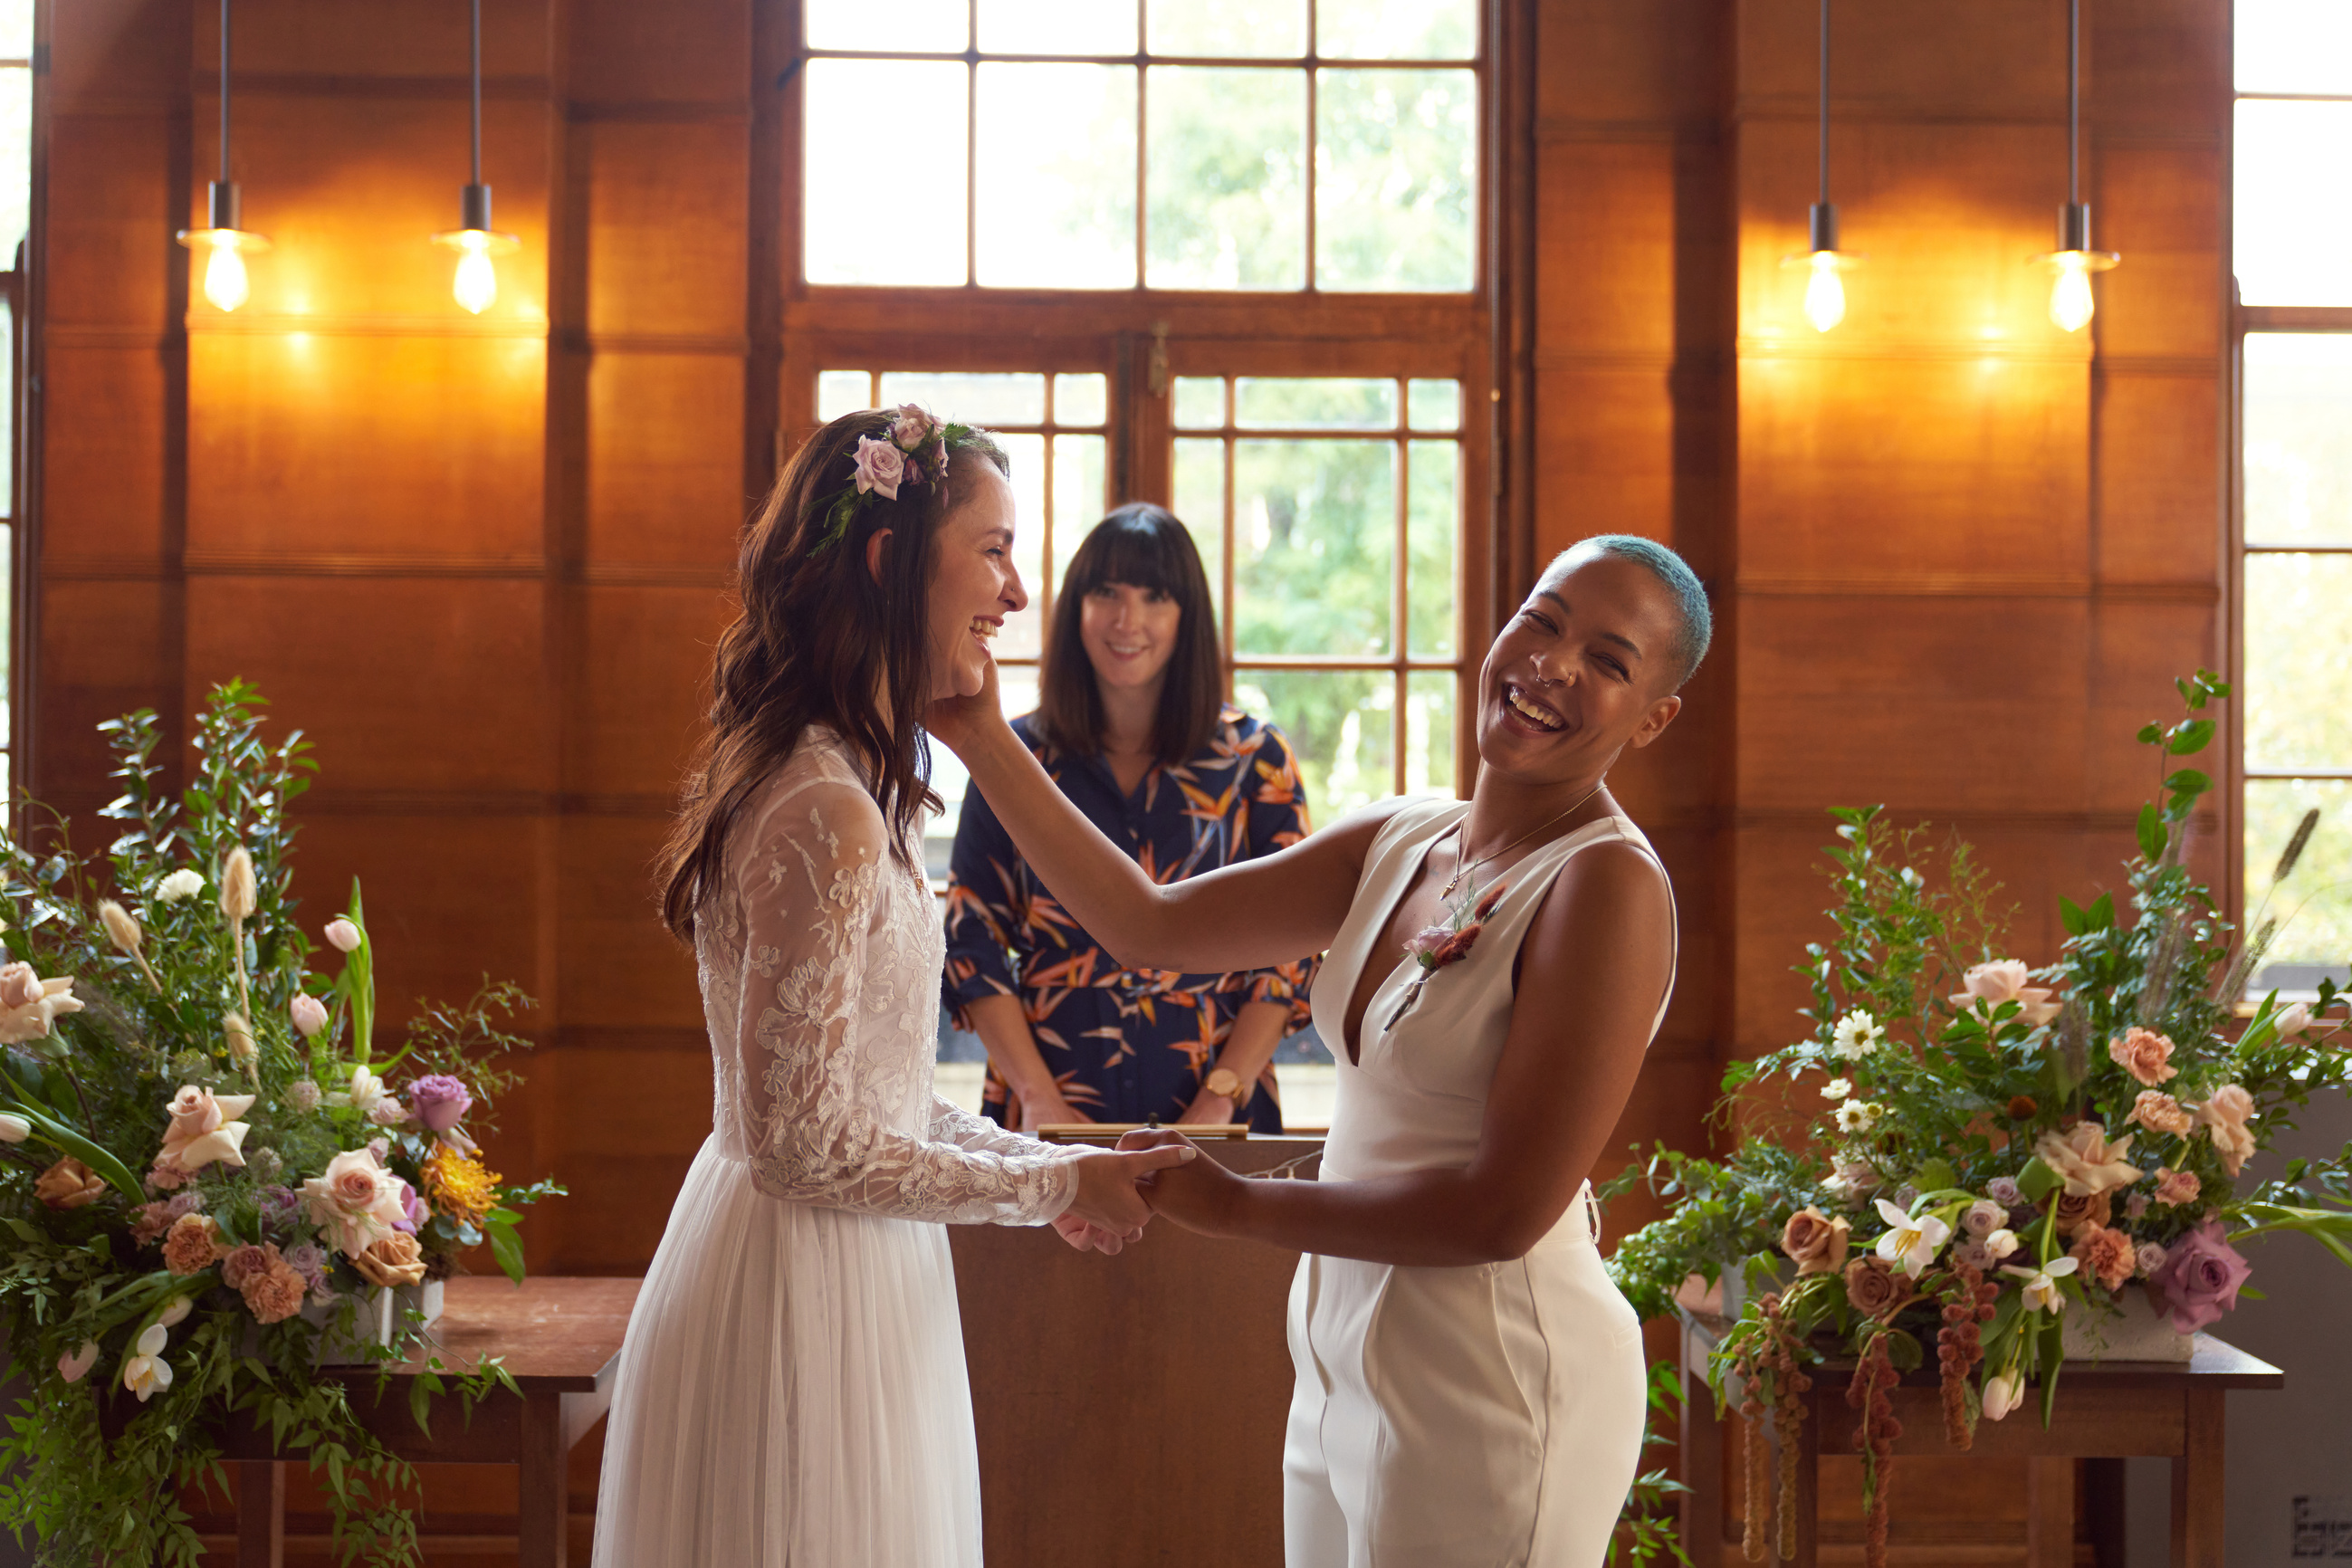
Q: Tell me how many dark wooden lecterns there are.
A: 1